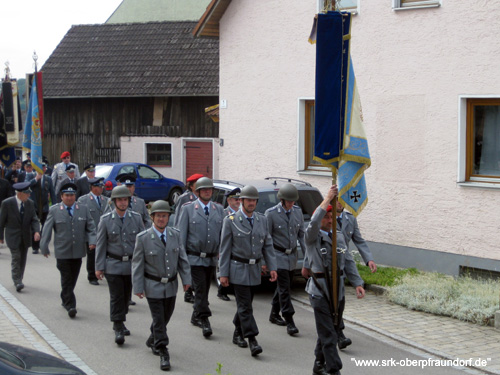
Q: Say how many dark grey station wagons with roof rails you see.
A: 1